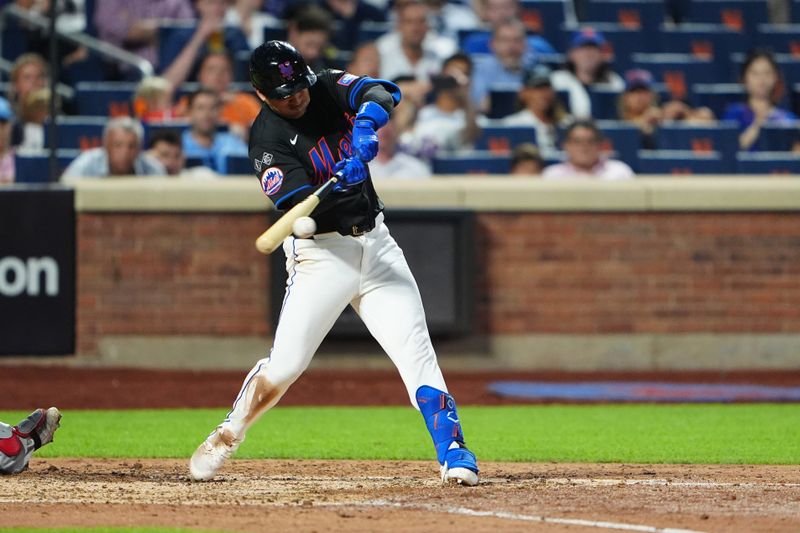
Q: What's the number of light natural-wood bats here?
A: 1